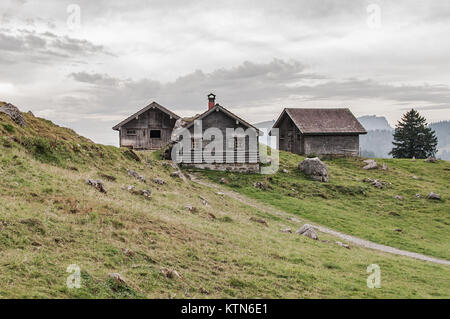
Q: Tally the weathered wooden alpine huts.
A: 3